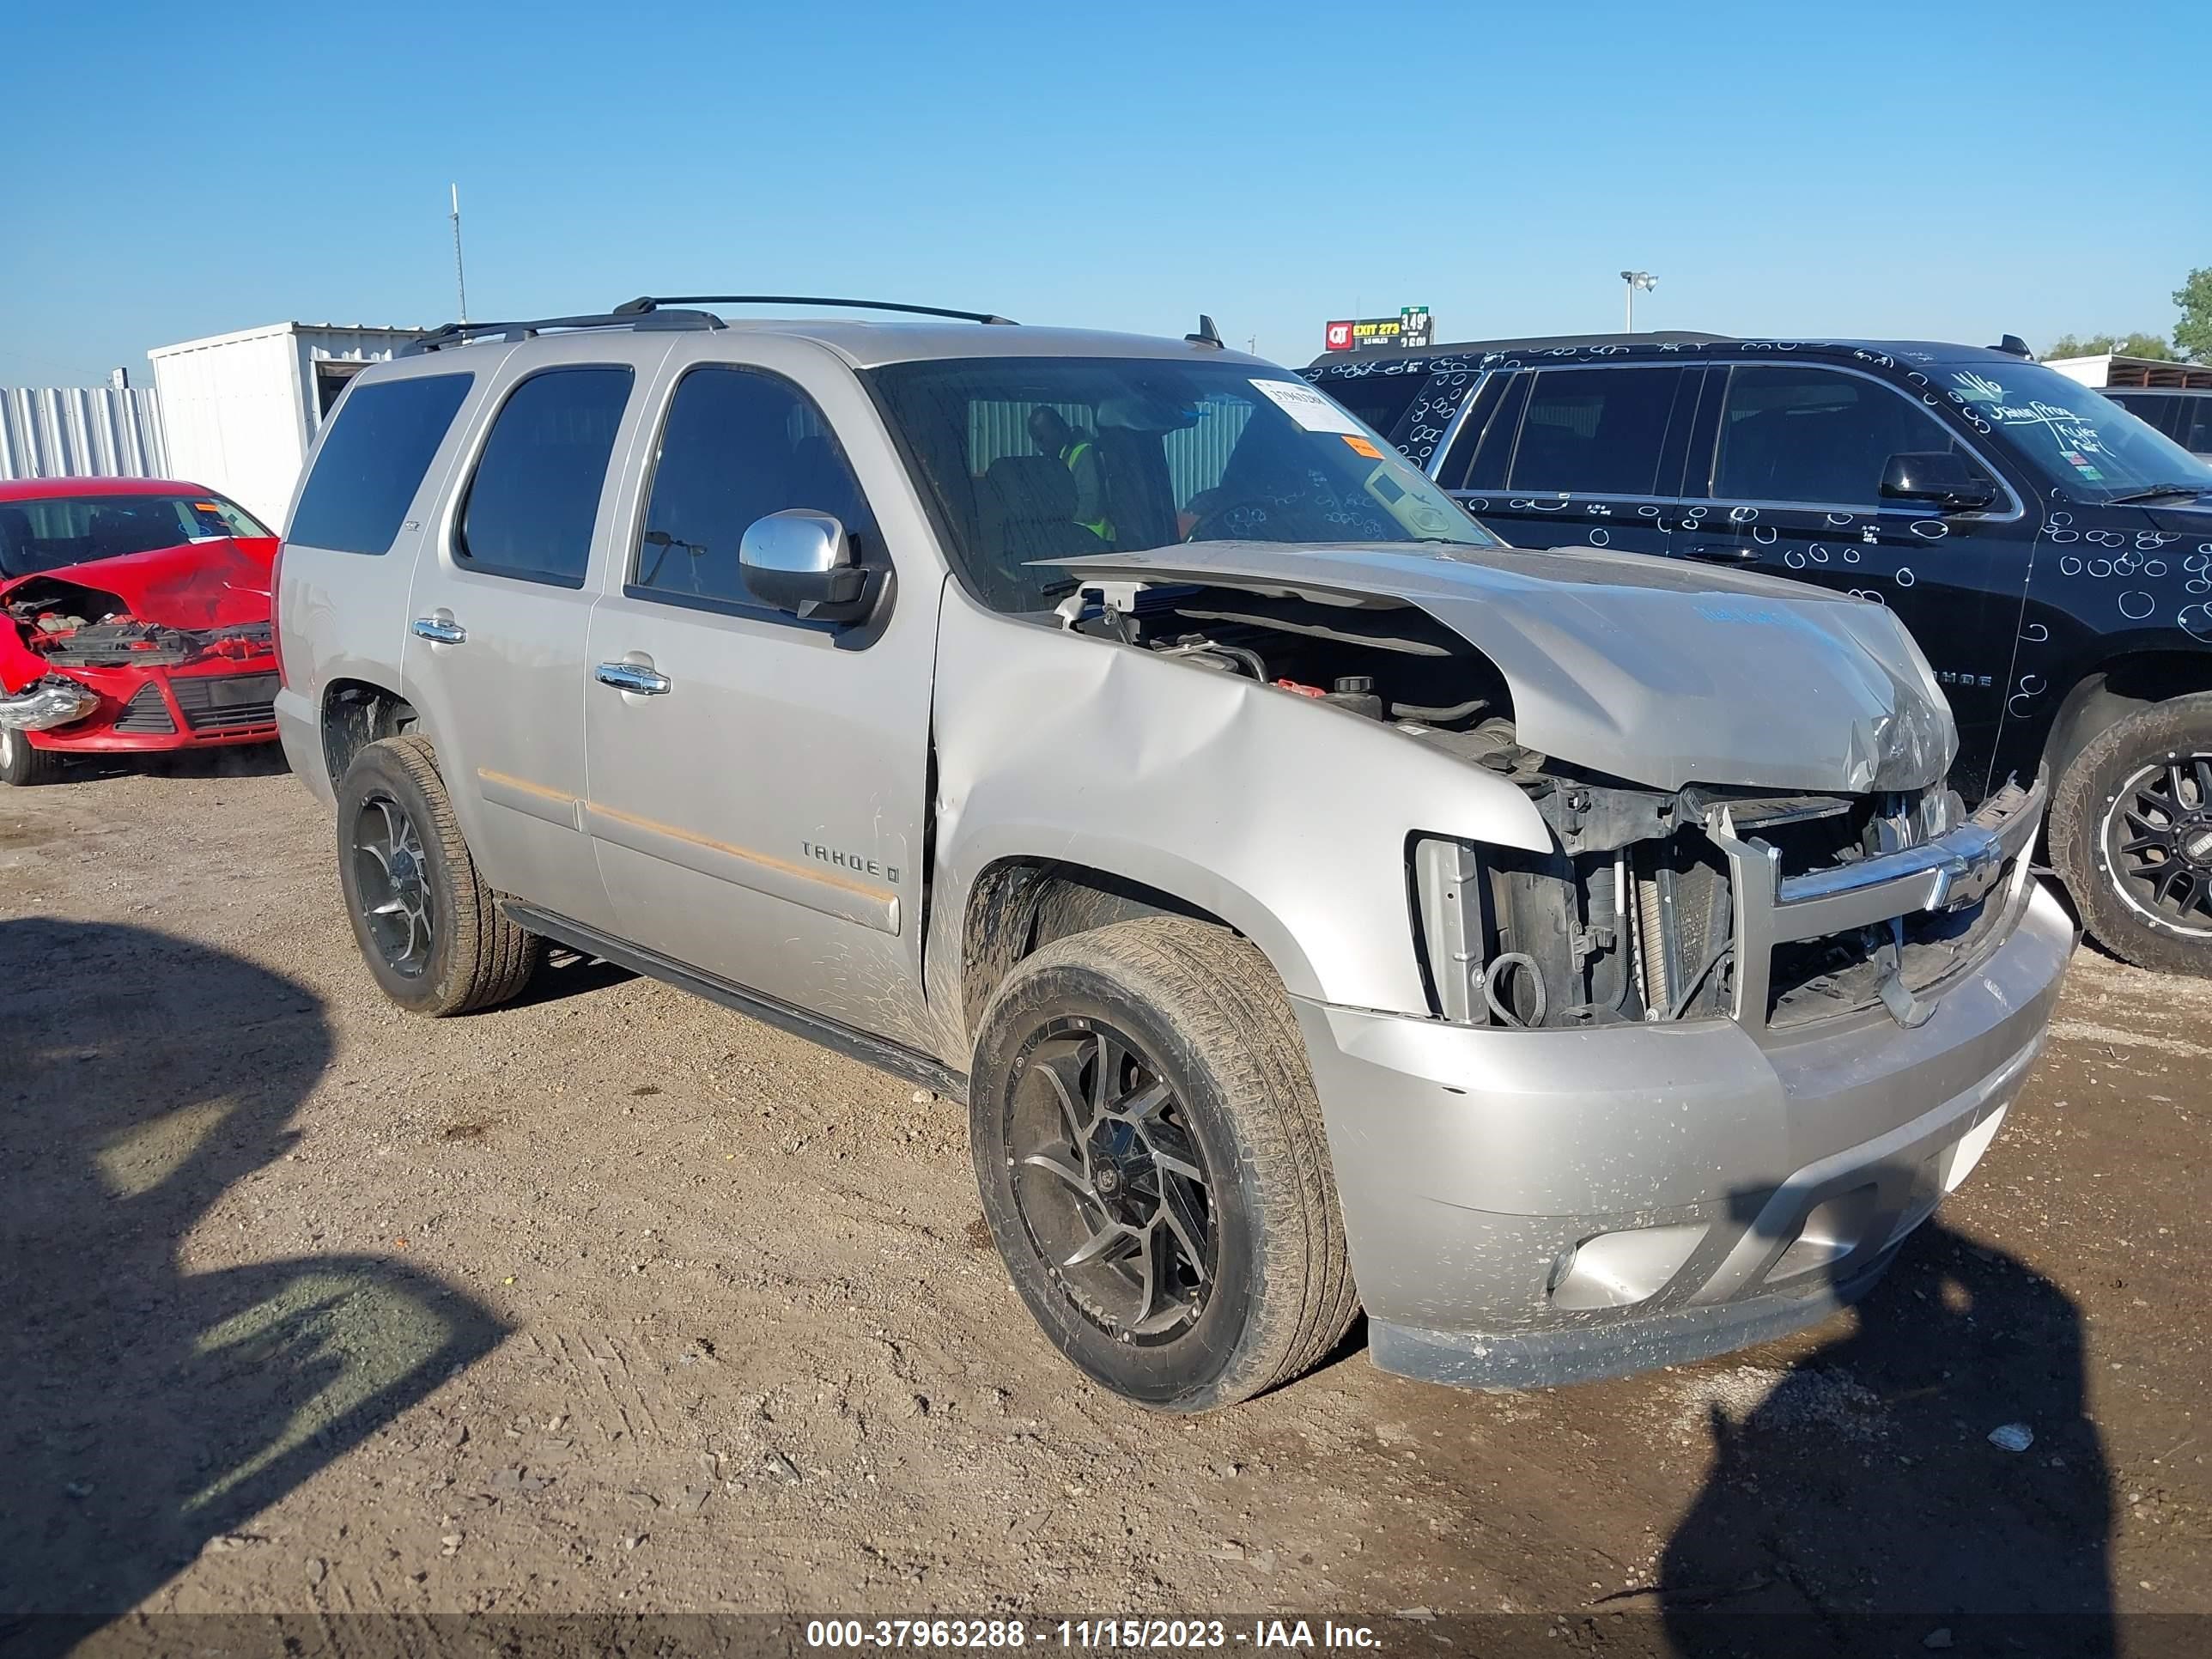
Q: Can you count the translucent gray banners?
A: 1